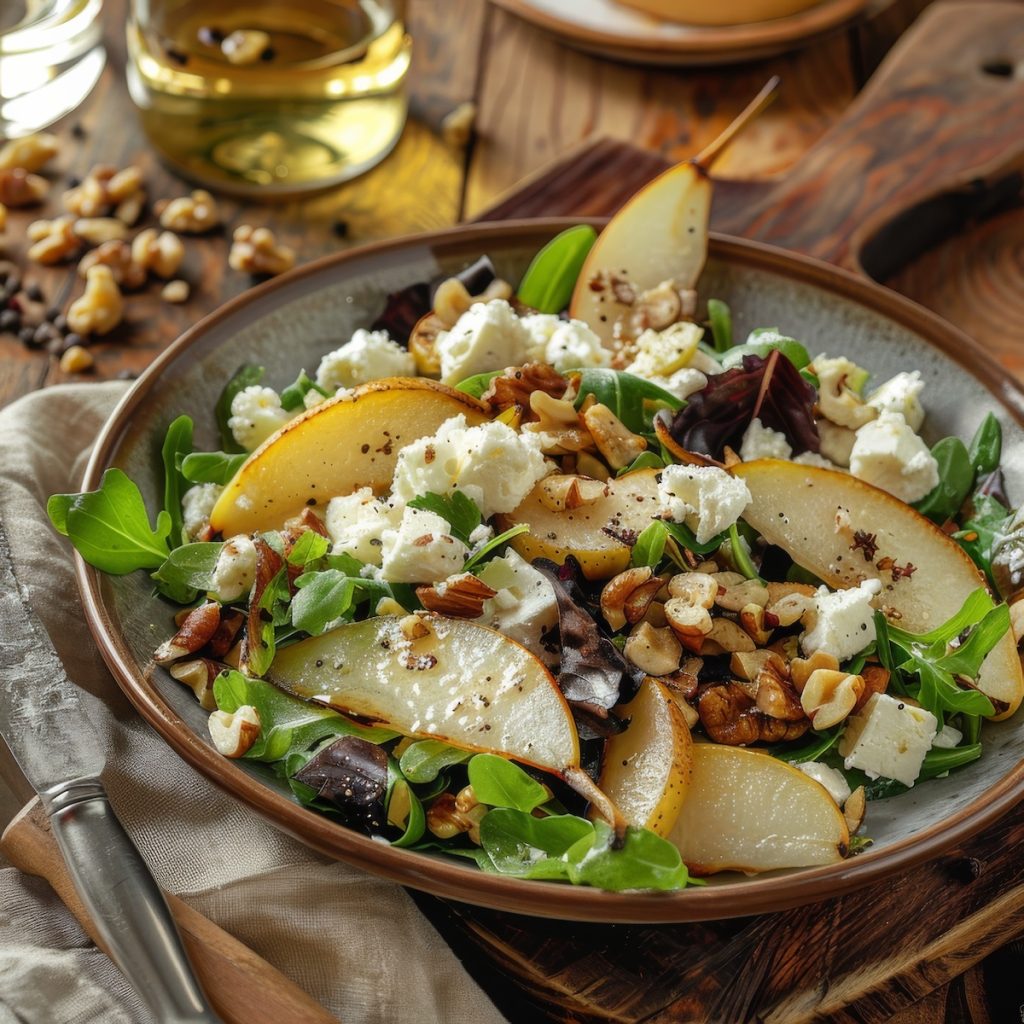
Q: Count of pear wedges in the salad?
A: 7